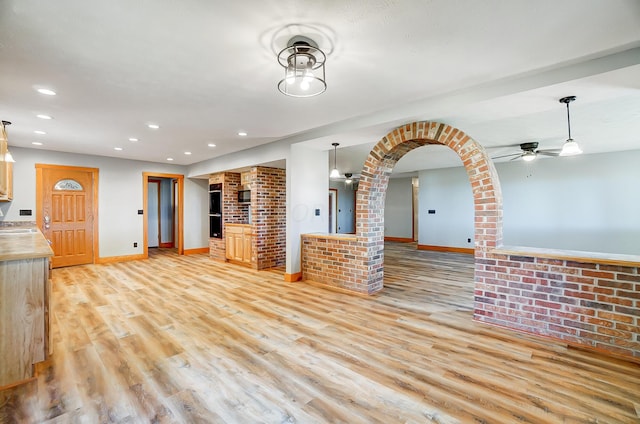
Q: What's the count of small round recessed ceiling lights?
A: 11